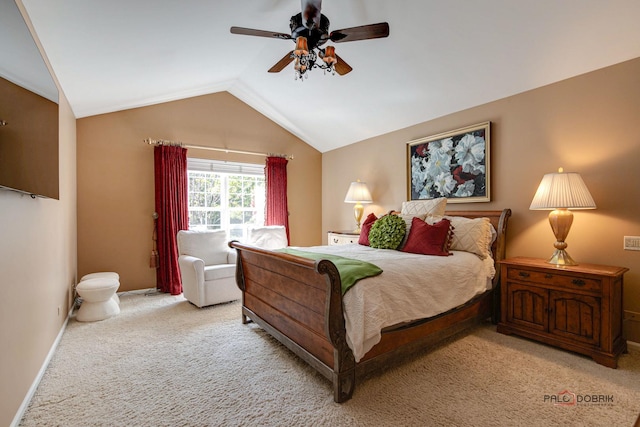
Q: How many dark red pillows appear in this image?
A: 2